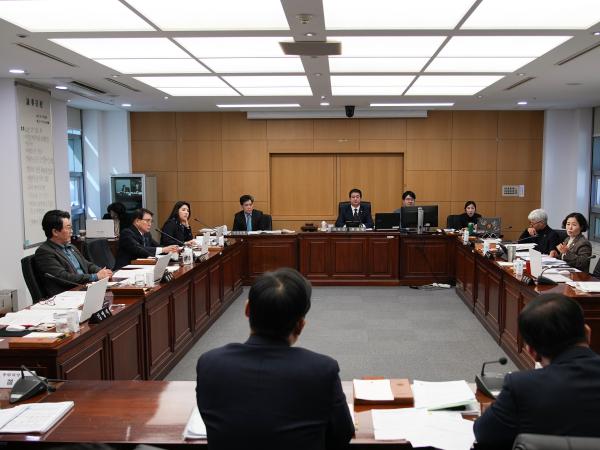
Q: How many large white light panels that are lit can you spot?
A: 12